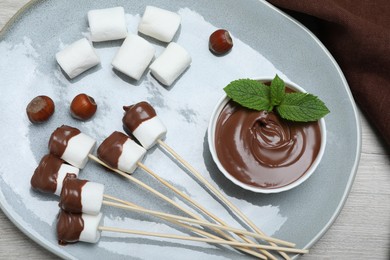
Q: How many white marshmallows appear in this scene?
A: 5